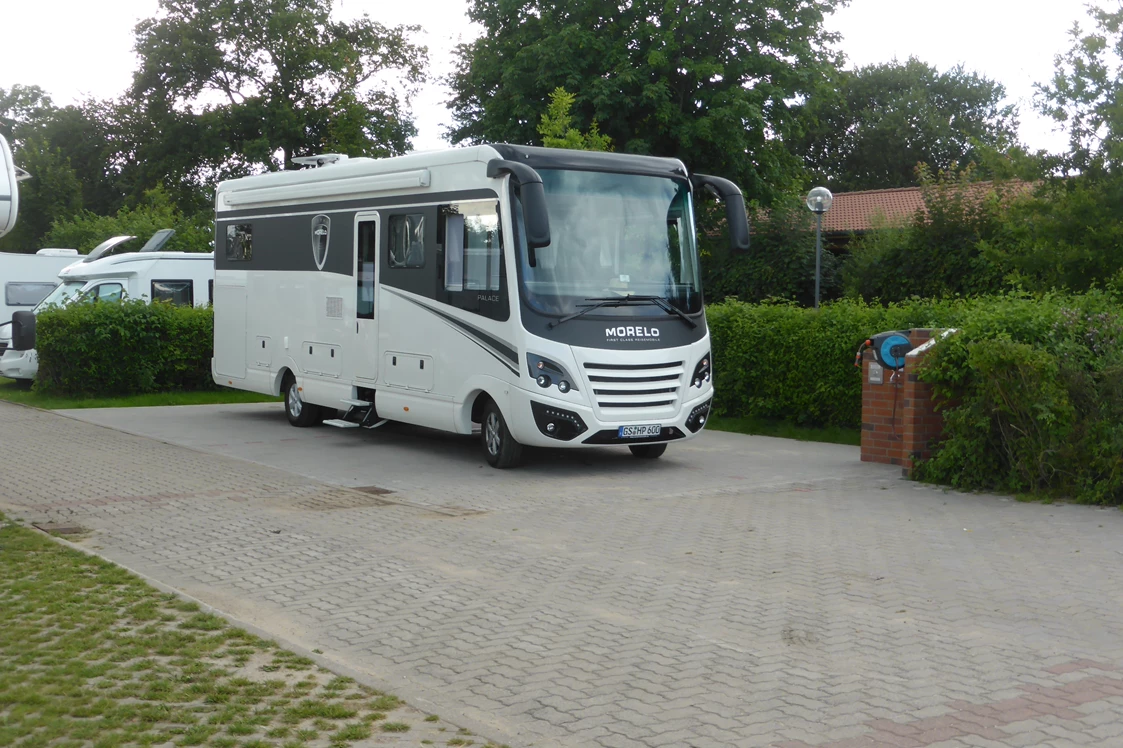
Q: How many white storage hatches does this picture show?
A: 3